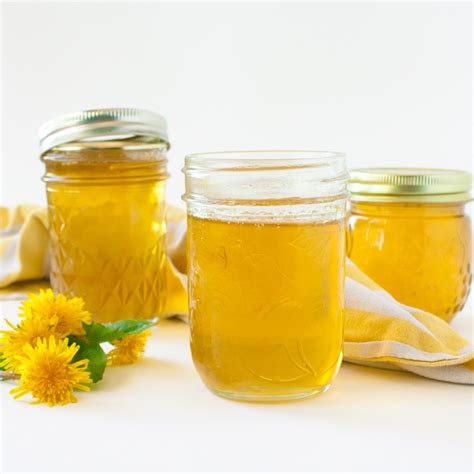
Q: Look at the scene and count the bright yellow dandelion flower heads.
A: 4